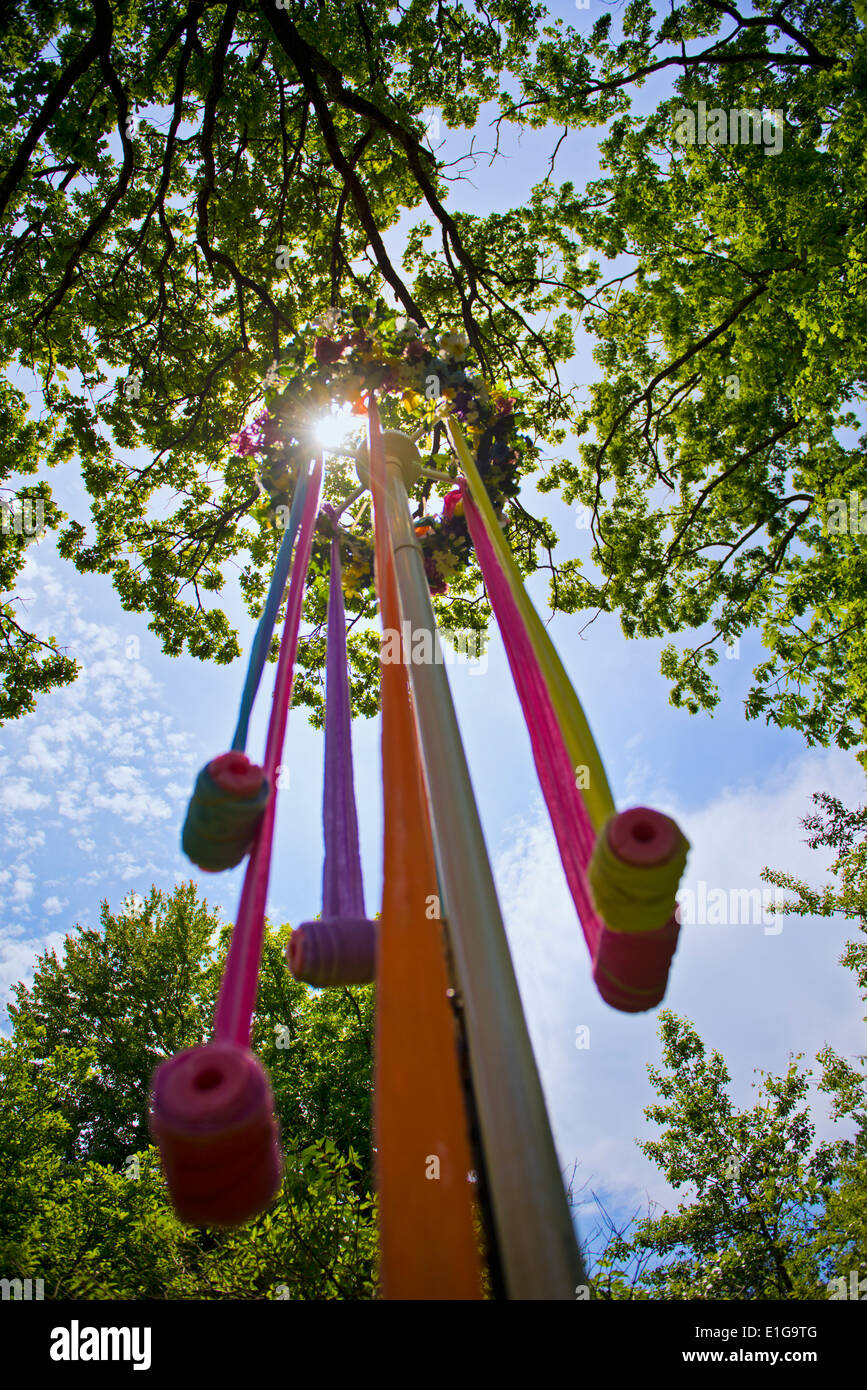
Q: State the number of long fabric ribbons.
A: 6